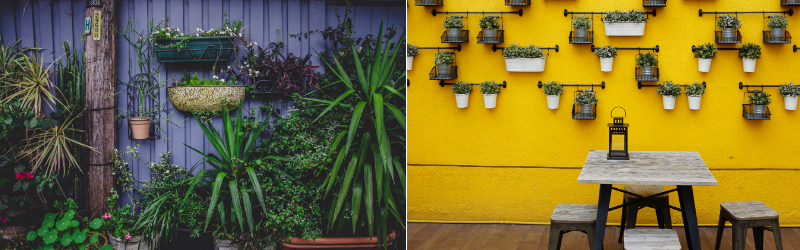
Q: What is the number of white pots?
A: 12